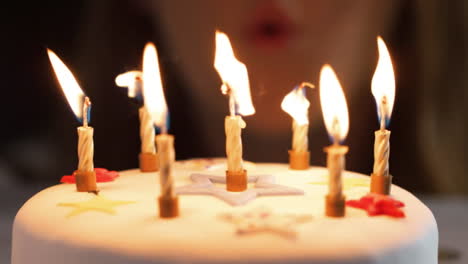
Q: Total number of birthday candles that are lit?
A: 7